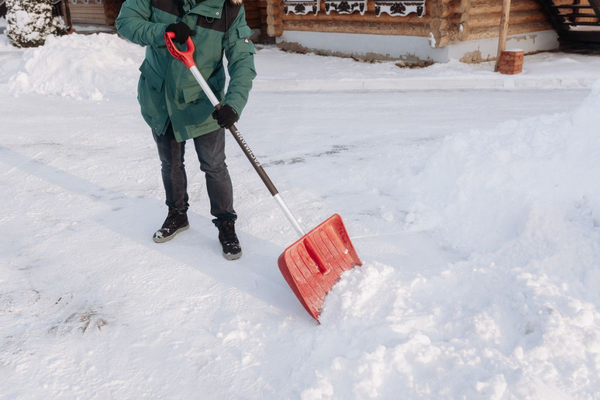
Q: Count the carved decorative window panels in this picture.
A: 3